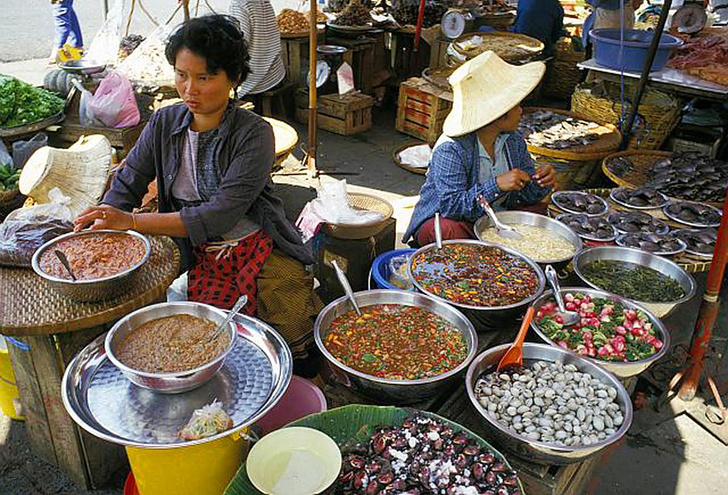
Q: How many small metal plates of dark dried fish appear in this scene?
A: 7